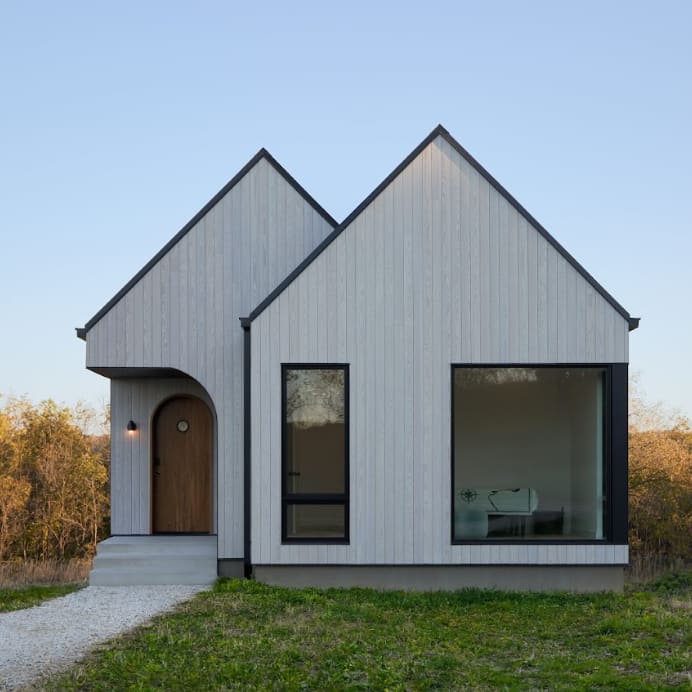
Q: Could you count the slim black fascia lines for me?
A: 4